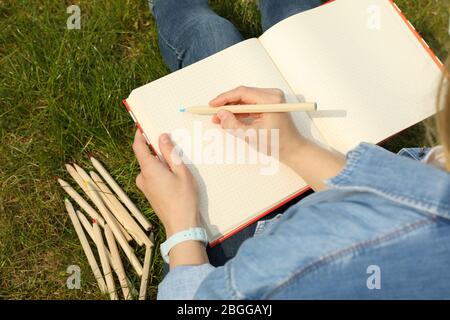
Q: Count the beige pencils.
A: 12